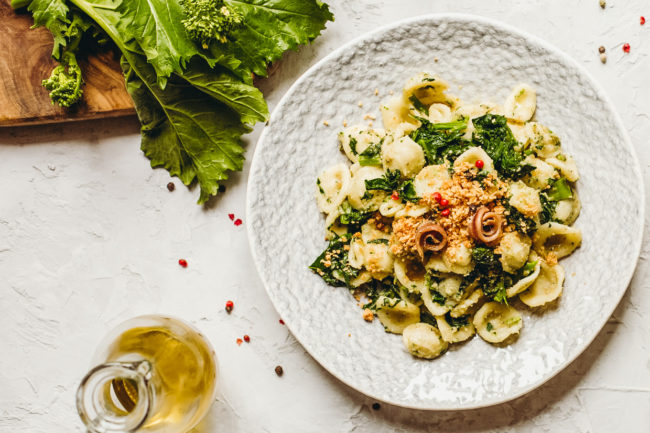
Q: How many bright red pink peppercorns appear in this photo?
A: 14